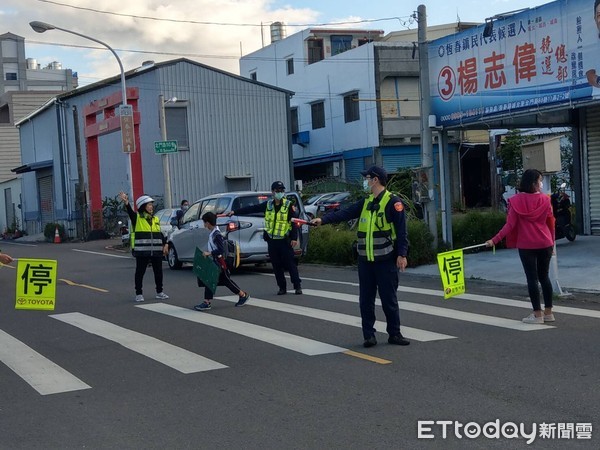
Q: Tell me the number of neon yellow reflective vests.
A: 3